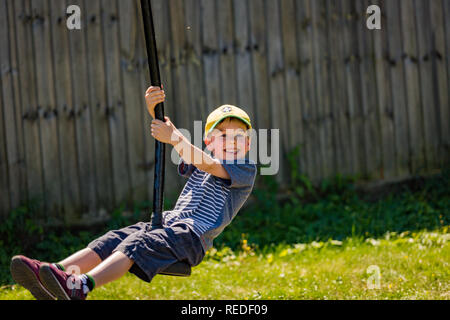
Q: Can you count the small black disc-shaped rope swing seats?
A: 1